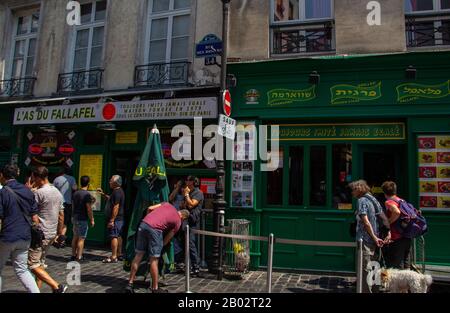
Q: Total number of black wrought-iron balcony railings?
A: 5